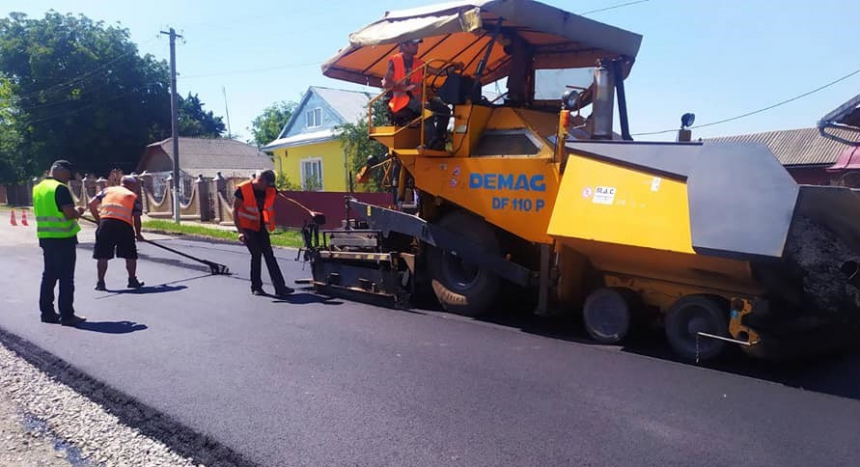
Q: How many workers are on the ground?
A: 3